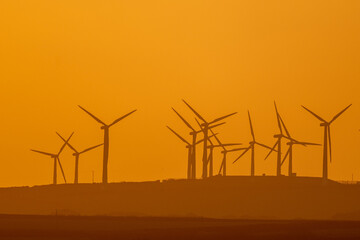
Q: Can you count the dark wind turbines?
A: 12